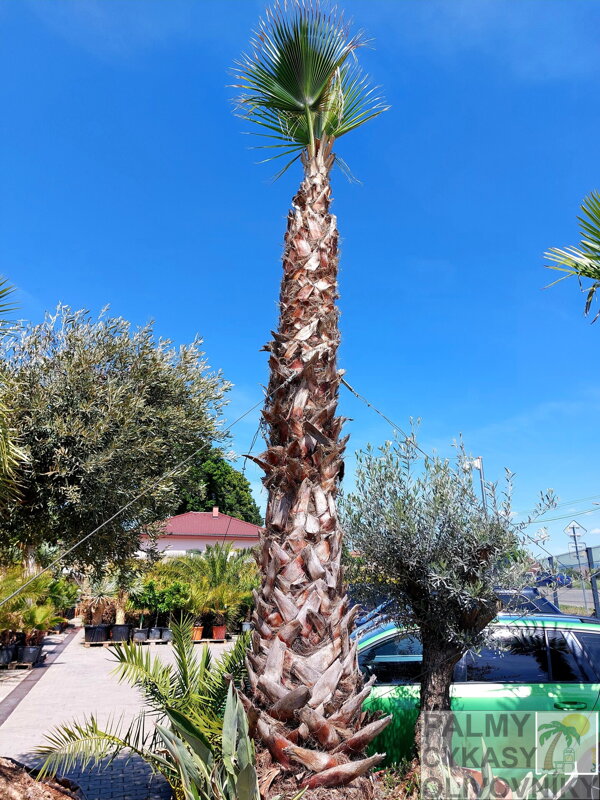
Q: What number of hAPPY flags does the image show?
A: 0